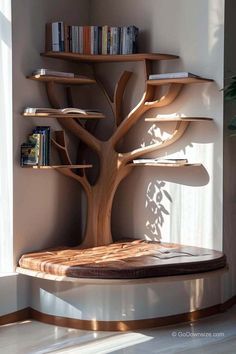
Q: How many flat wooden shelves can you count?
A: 7